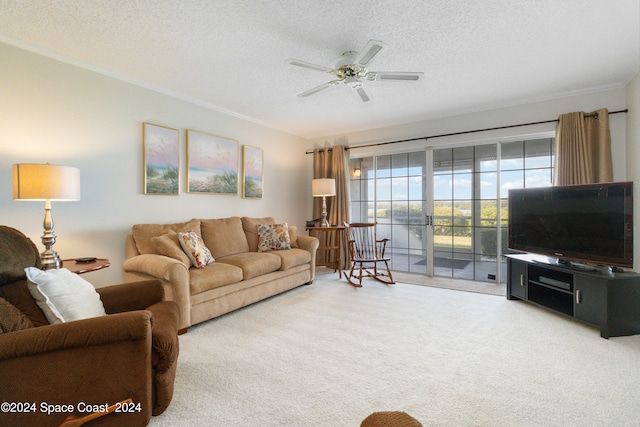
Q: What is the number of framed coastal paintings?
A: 3